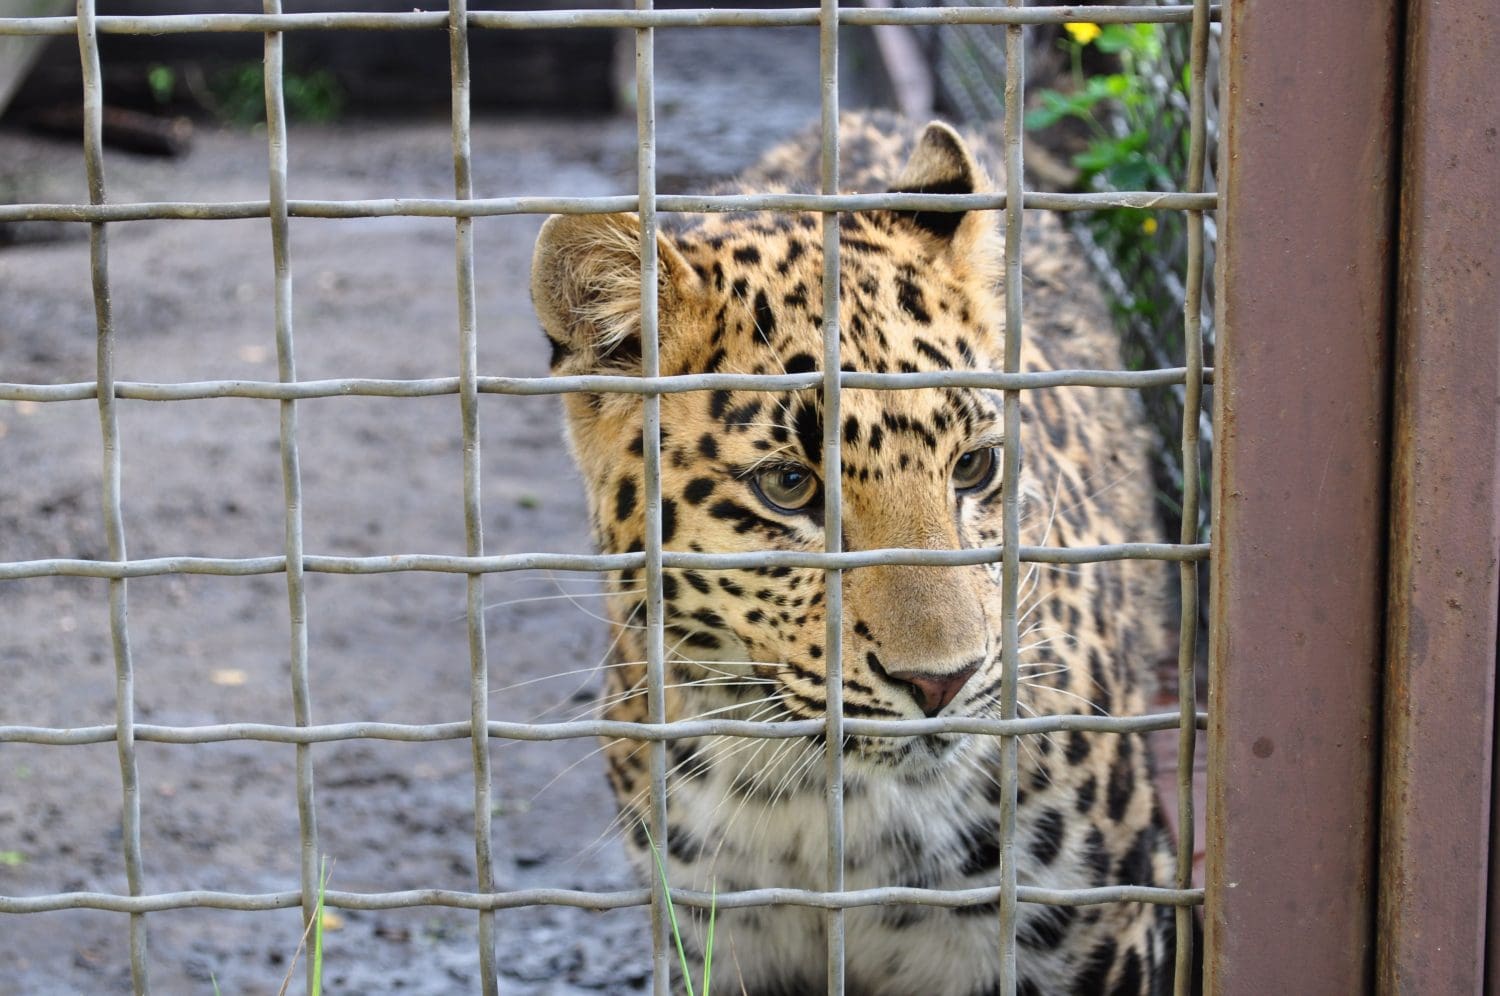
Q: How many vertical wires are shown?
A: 7